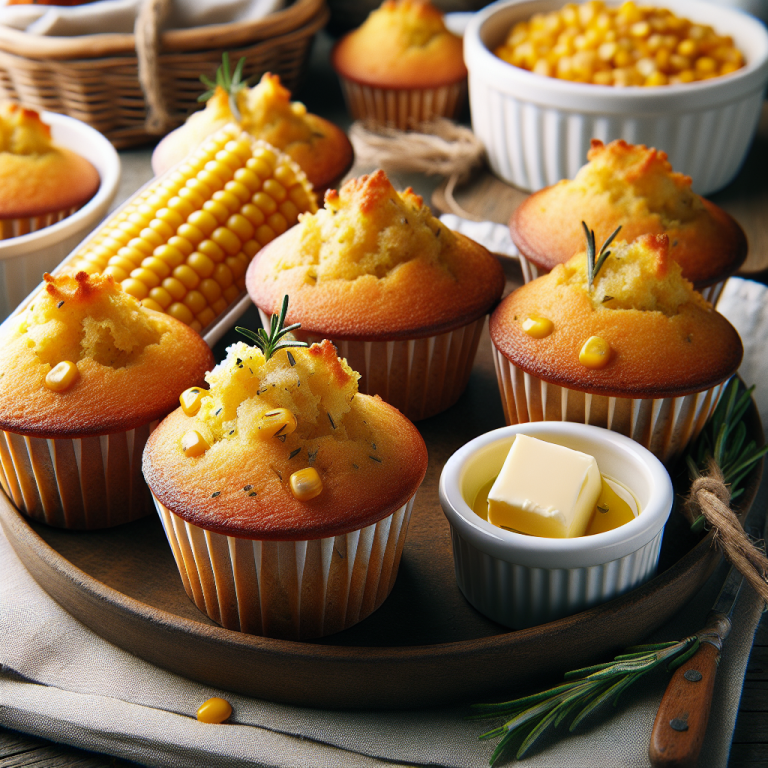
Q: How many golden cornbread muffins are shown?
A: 8